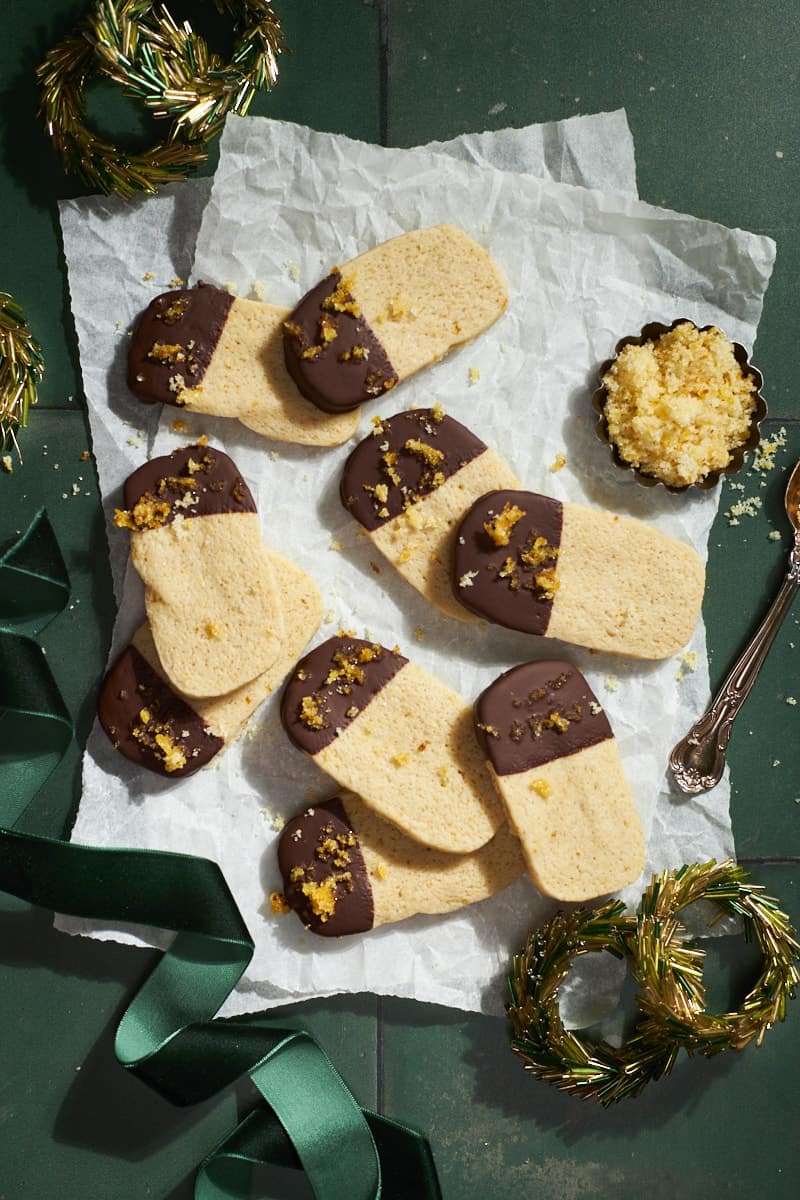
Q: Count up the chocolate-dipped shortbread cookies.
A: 9